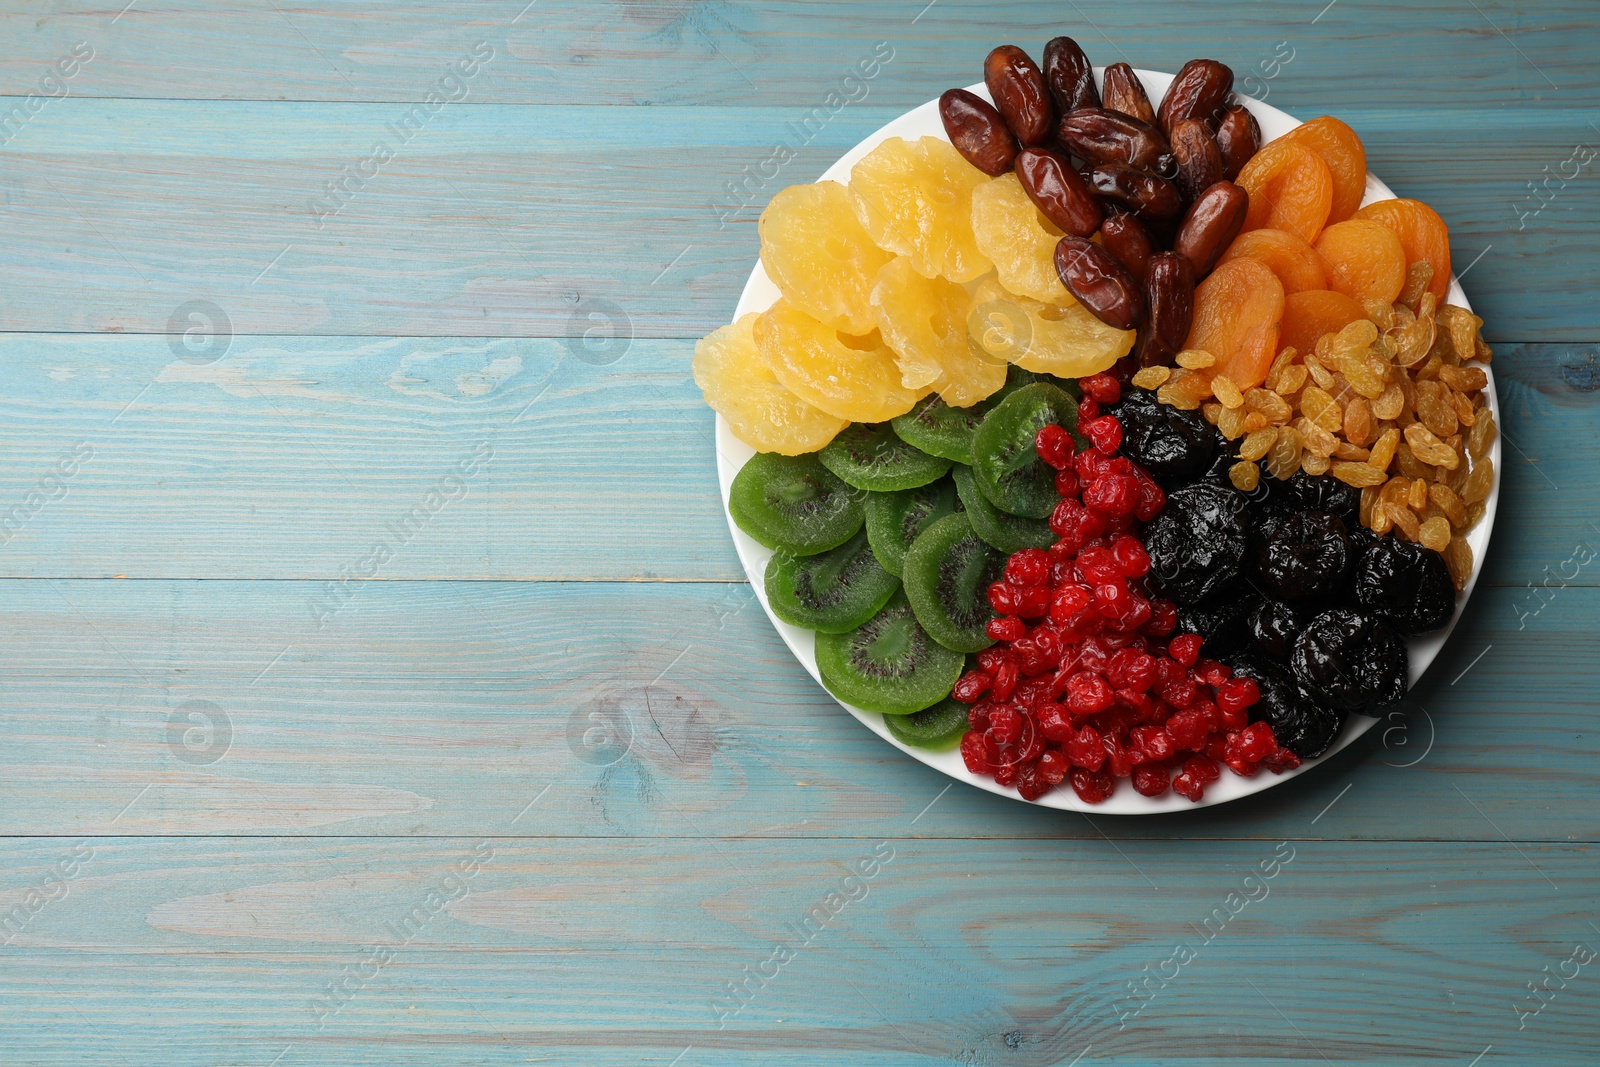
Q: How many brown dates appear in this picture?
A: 14